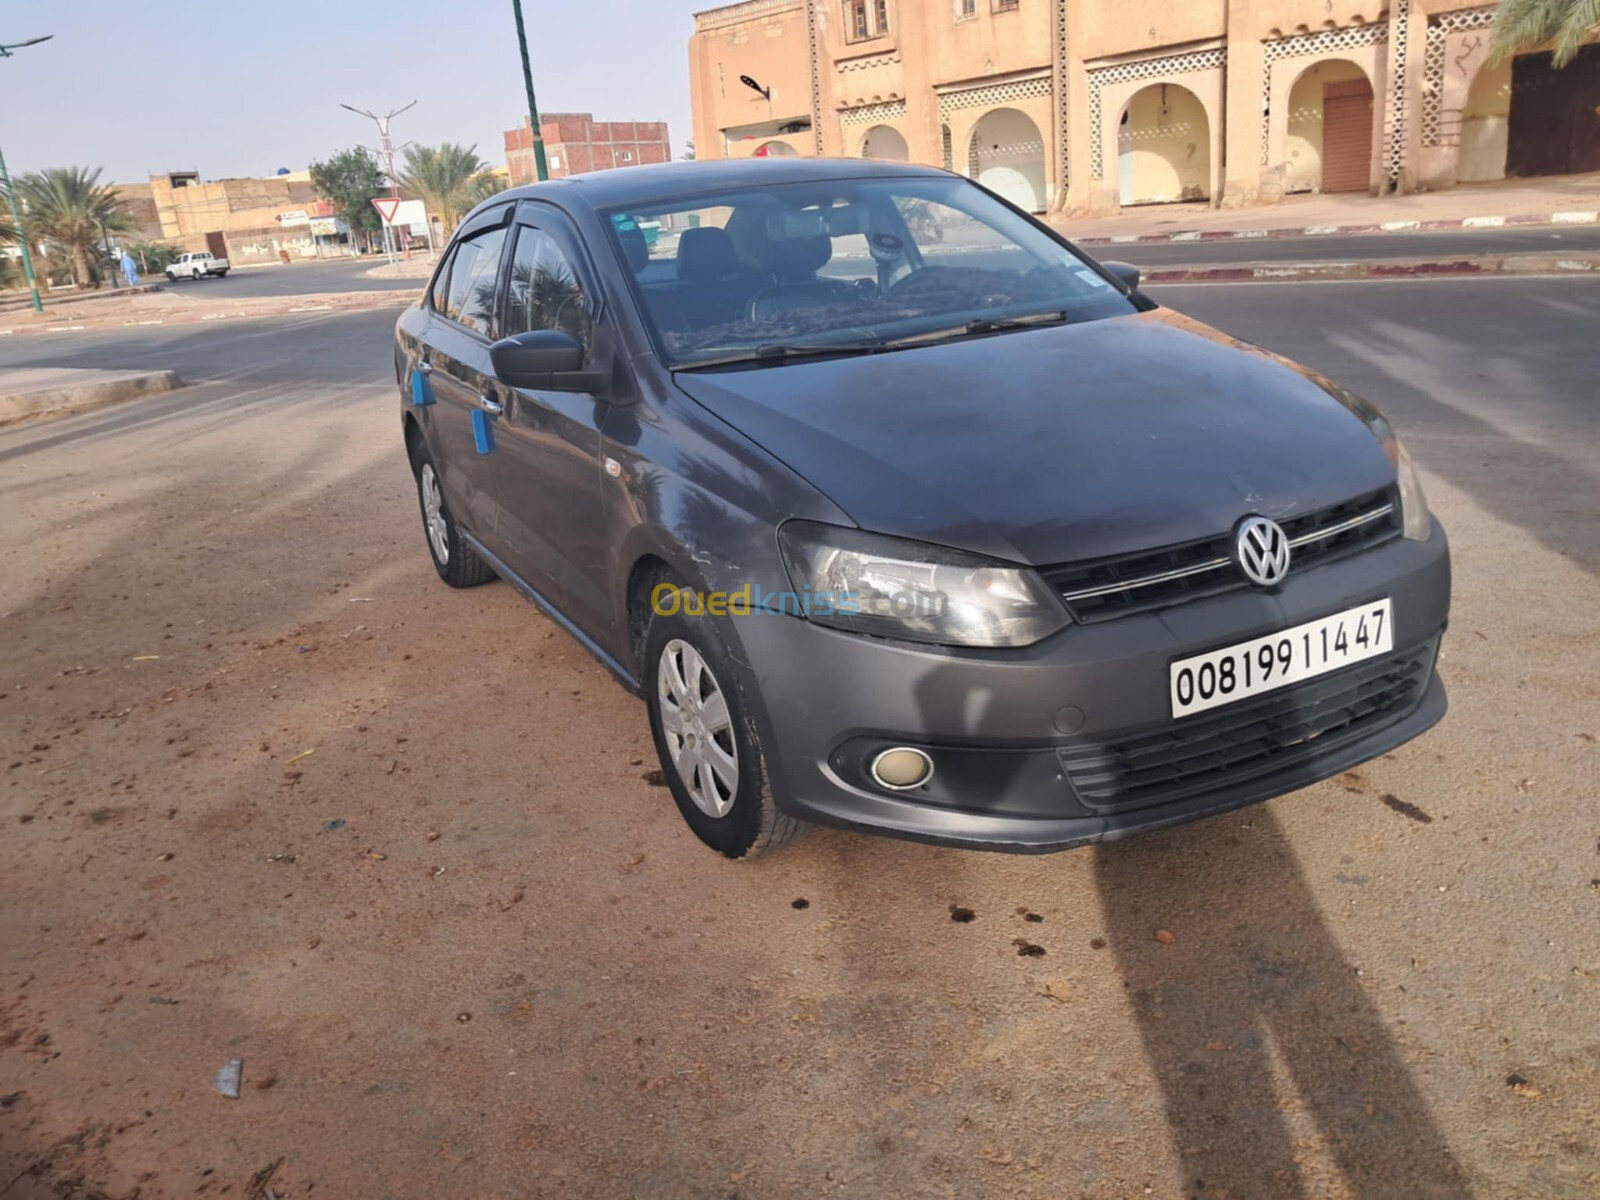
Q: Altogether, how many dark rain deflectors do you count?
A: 2